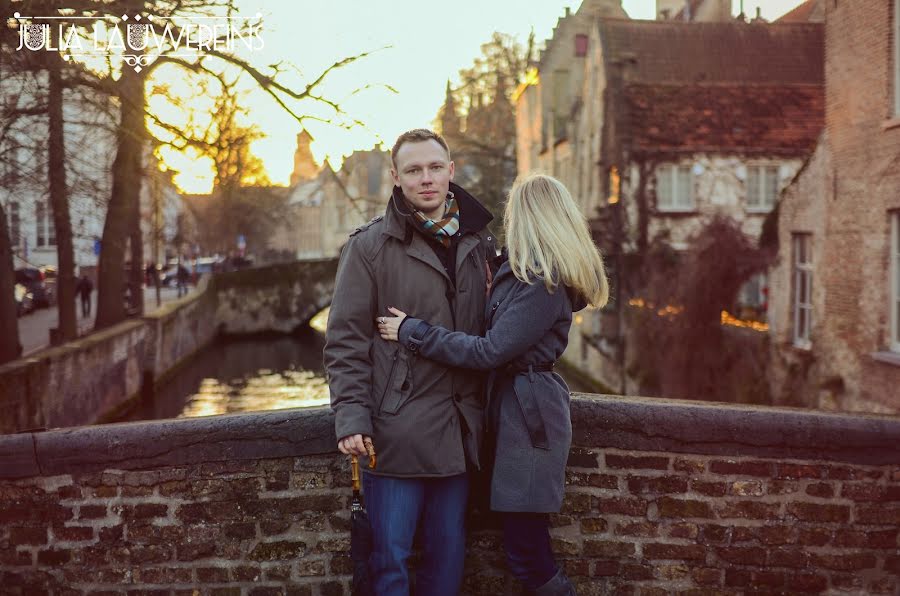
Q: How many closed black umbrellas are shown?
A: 1